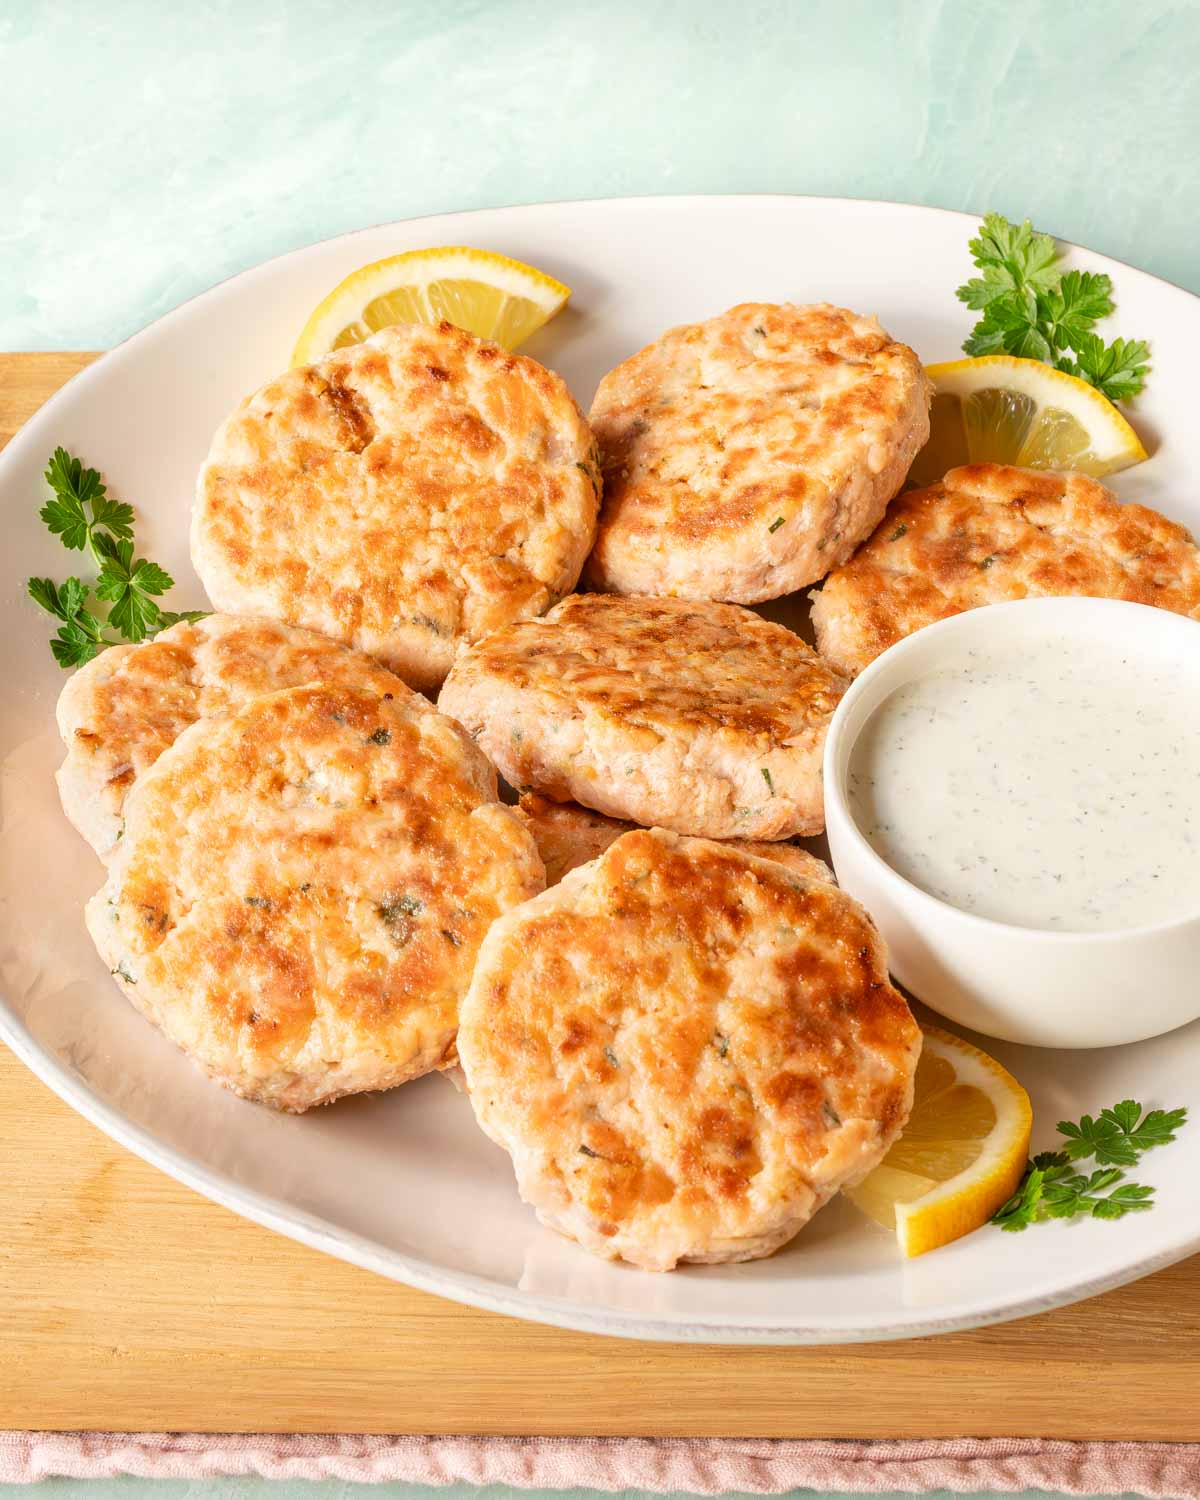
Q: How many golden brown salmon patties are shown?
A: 8